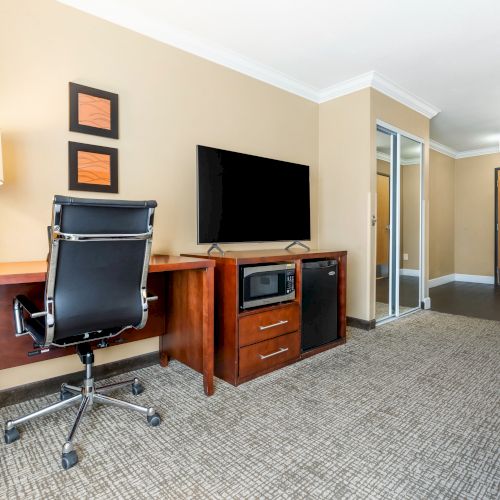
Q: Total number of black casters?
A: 5